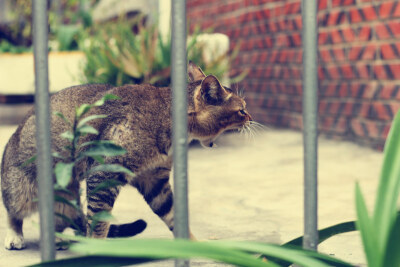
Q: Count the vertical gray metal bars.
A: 3